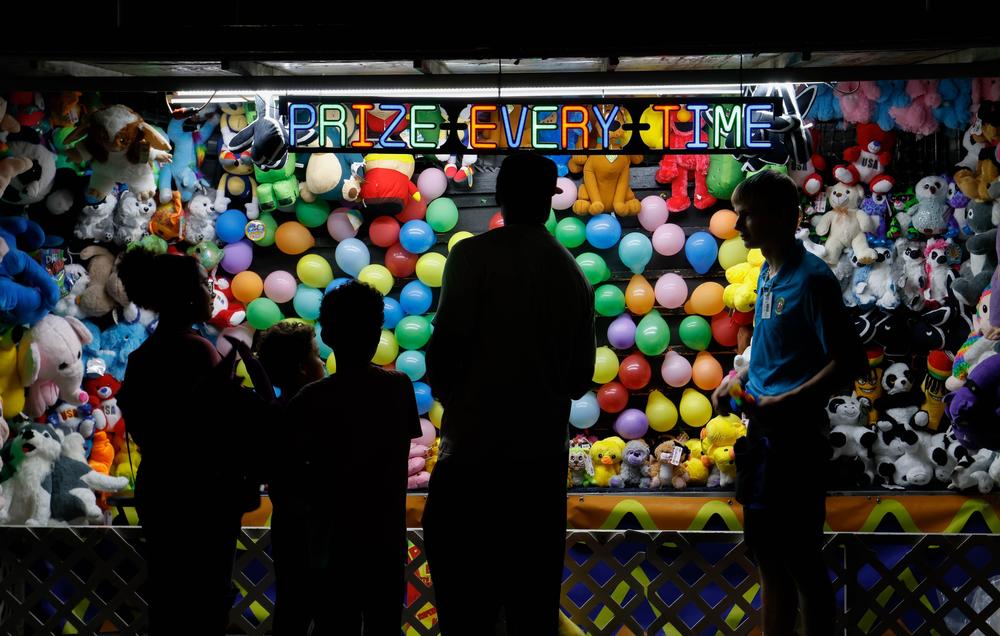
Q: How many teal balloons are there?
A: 4